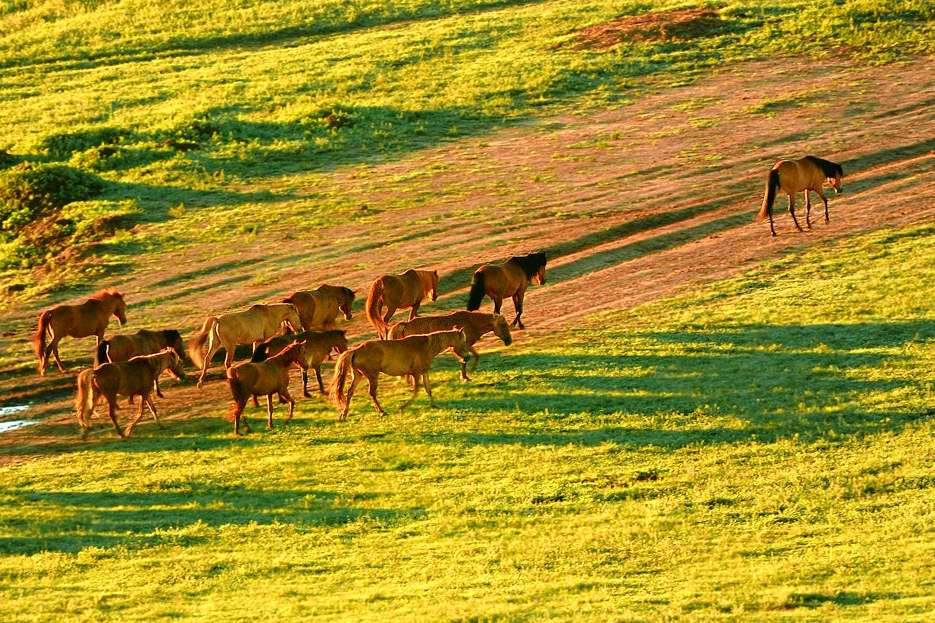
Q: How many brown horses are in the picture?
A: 12